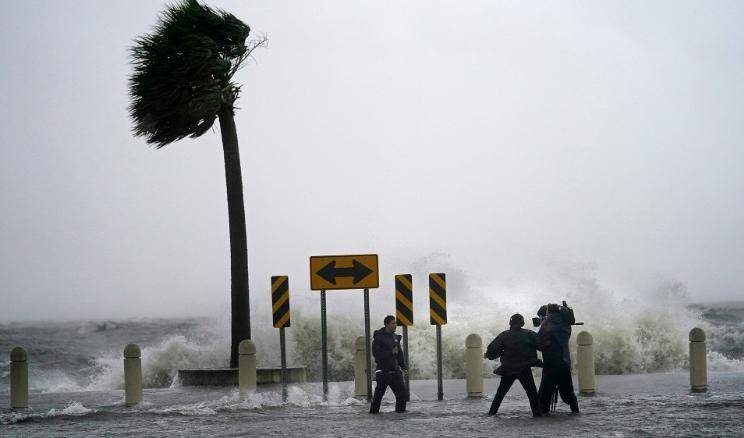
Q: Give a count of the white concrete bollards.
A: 7